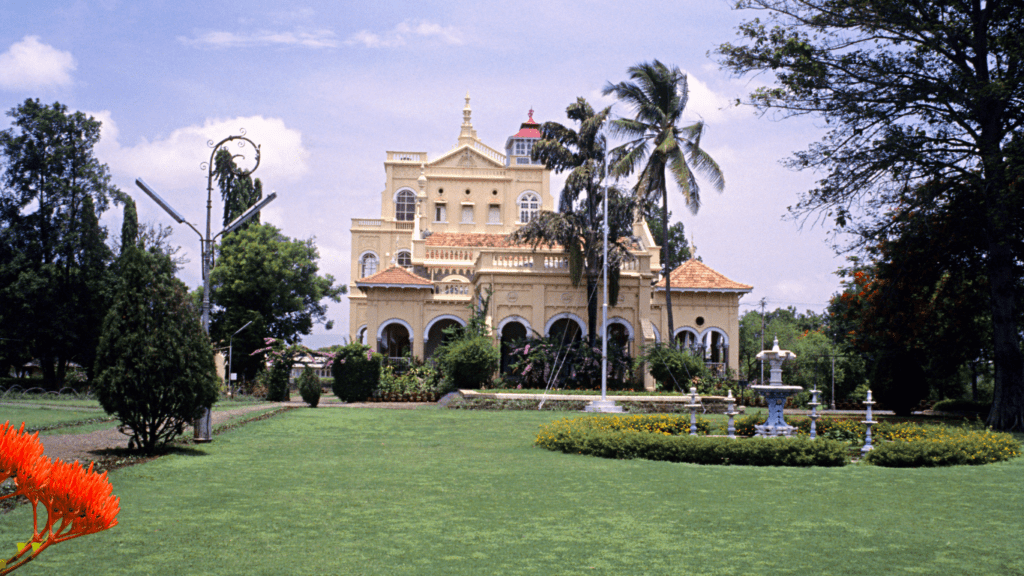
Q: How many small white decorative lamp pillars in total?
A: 4